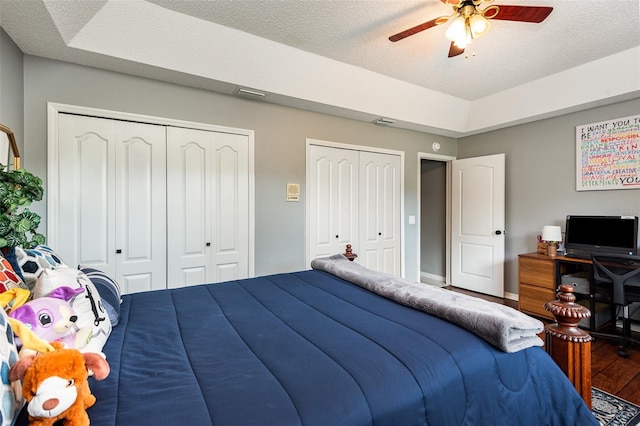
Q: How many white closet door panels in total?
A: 8